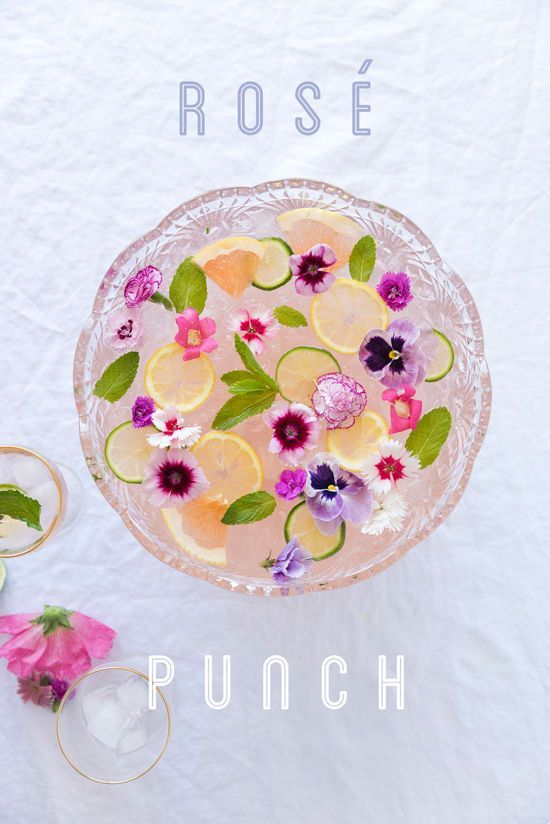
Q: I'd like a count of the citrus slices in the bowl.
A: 12